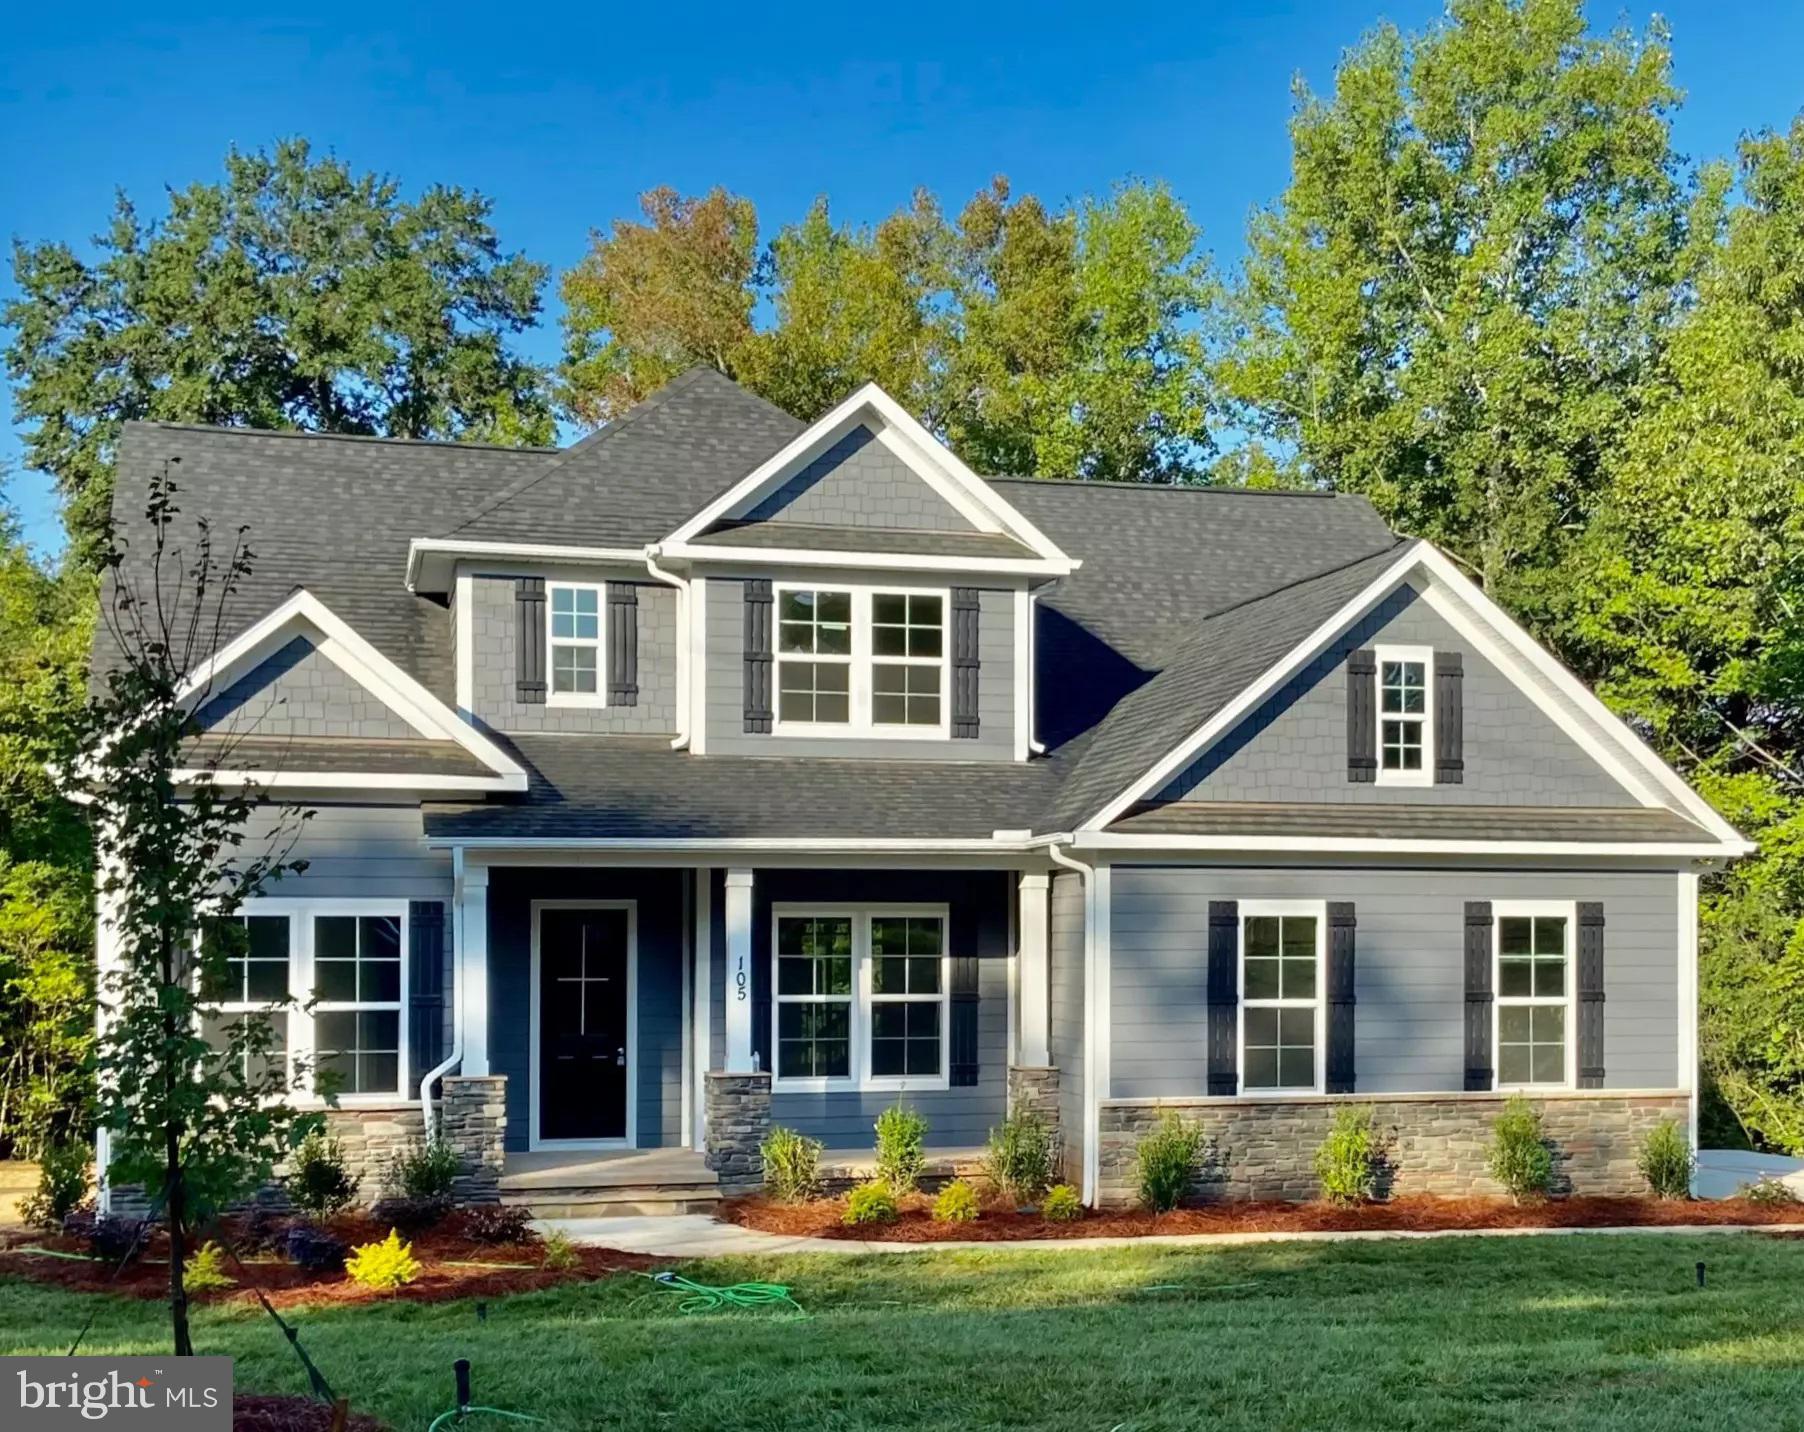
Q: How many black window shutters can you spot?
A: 13